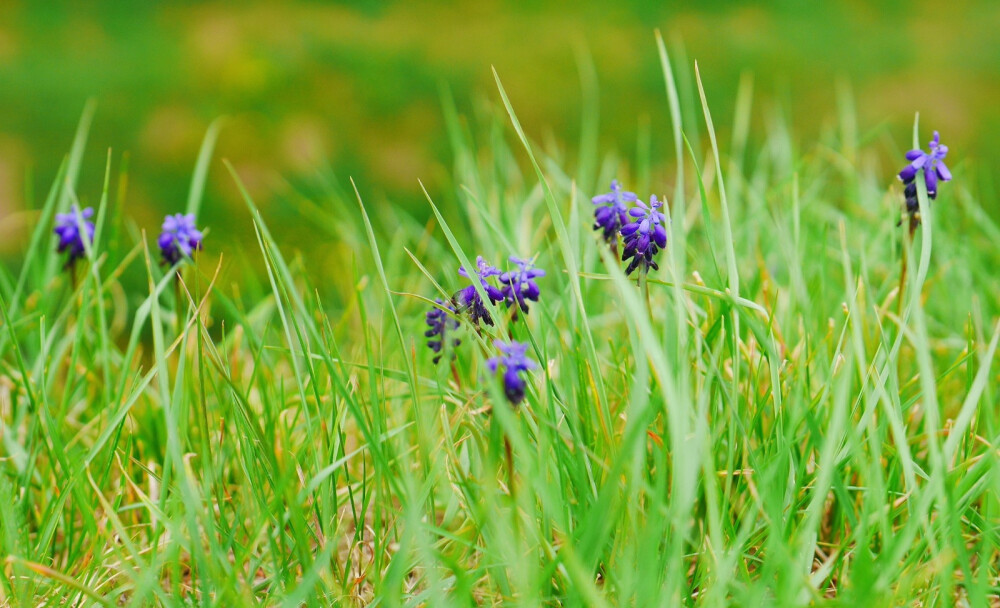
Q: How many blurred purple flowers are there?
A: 3